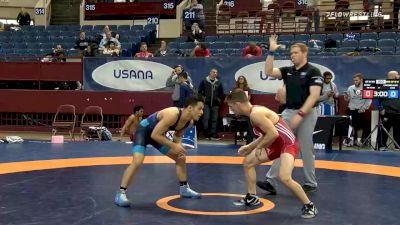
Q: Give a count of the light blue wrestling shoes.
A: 2